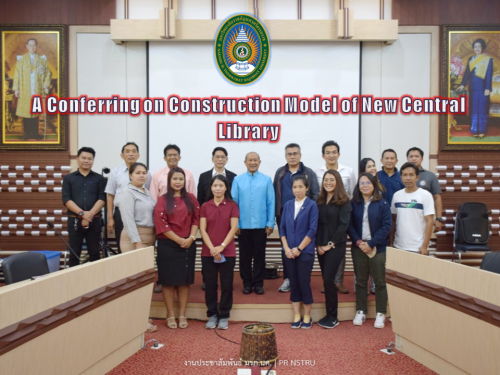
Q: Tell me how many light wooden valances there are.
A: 1